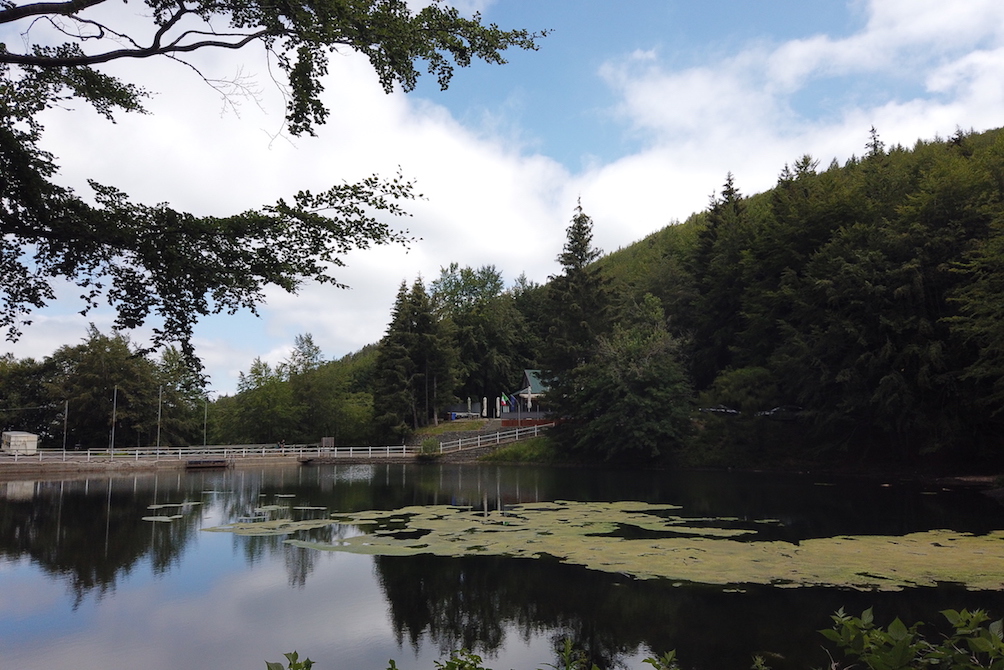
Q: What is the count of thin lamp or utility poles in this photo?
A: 4